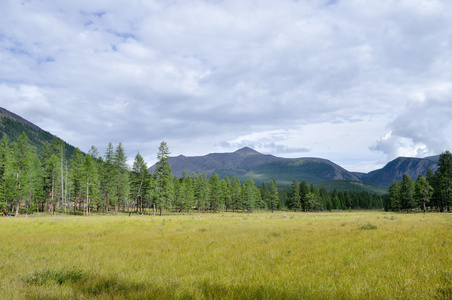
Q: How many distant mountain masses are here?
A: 3